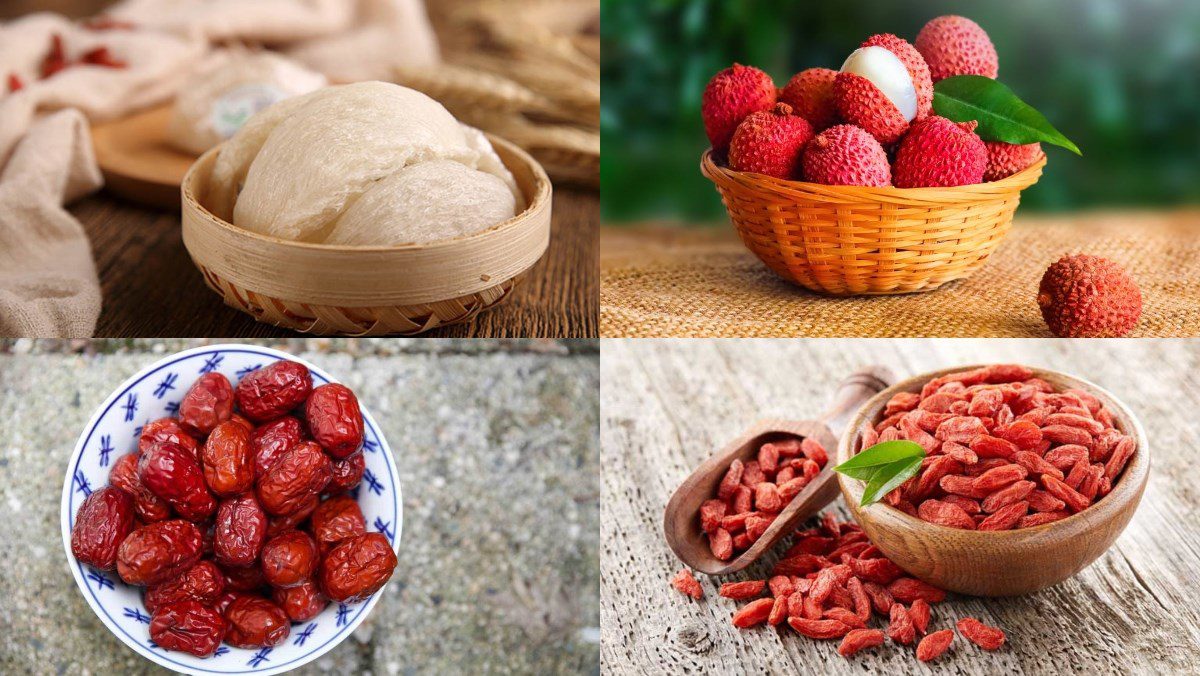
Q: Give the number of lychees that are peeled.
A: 1